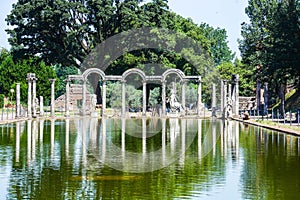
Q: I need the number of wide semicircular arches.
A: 3